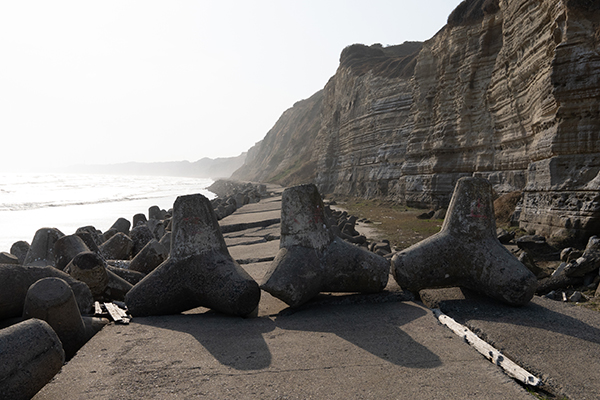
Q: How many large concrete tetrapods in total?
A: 3